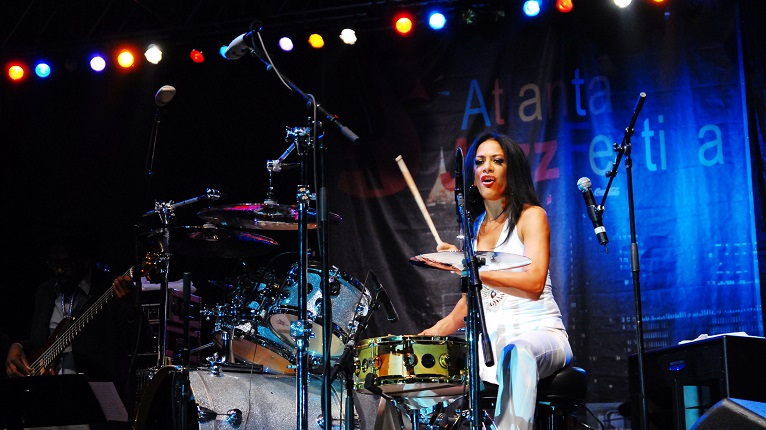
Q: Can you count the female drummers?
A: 1